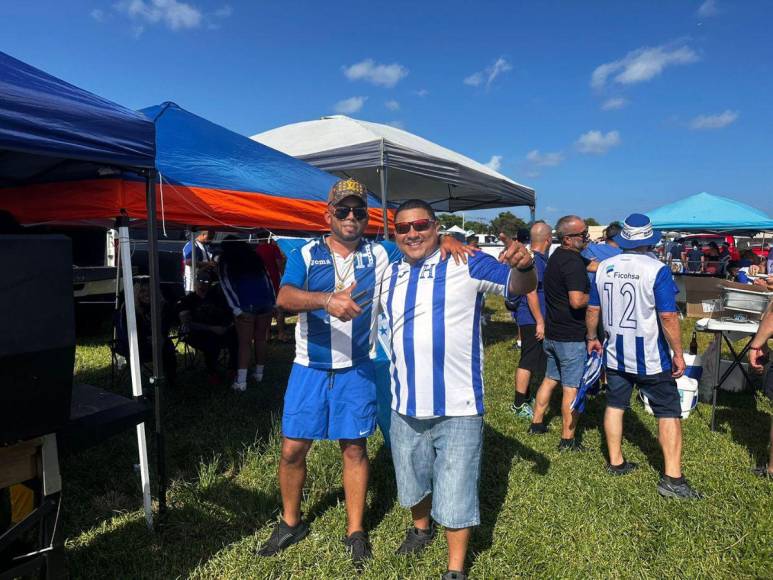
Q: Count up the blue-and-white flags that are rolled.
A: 1